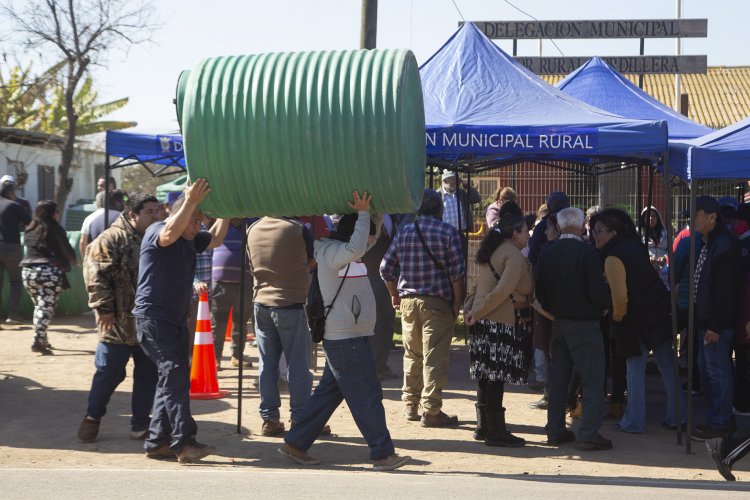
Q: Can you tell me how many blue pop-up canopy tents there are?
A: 4